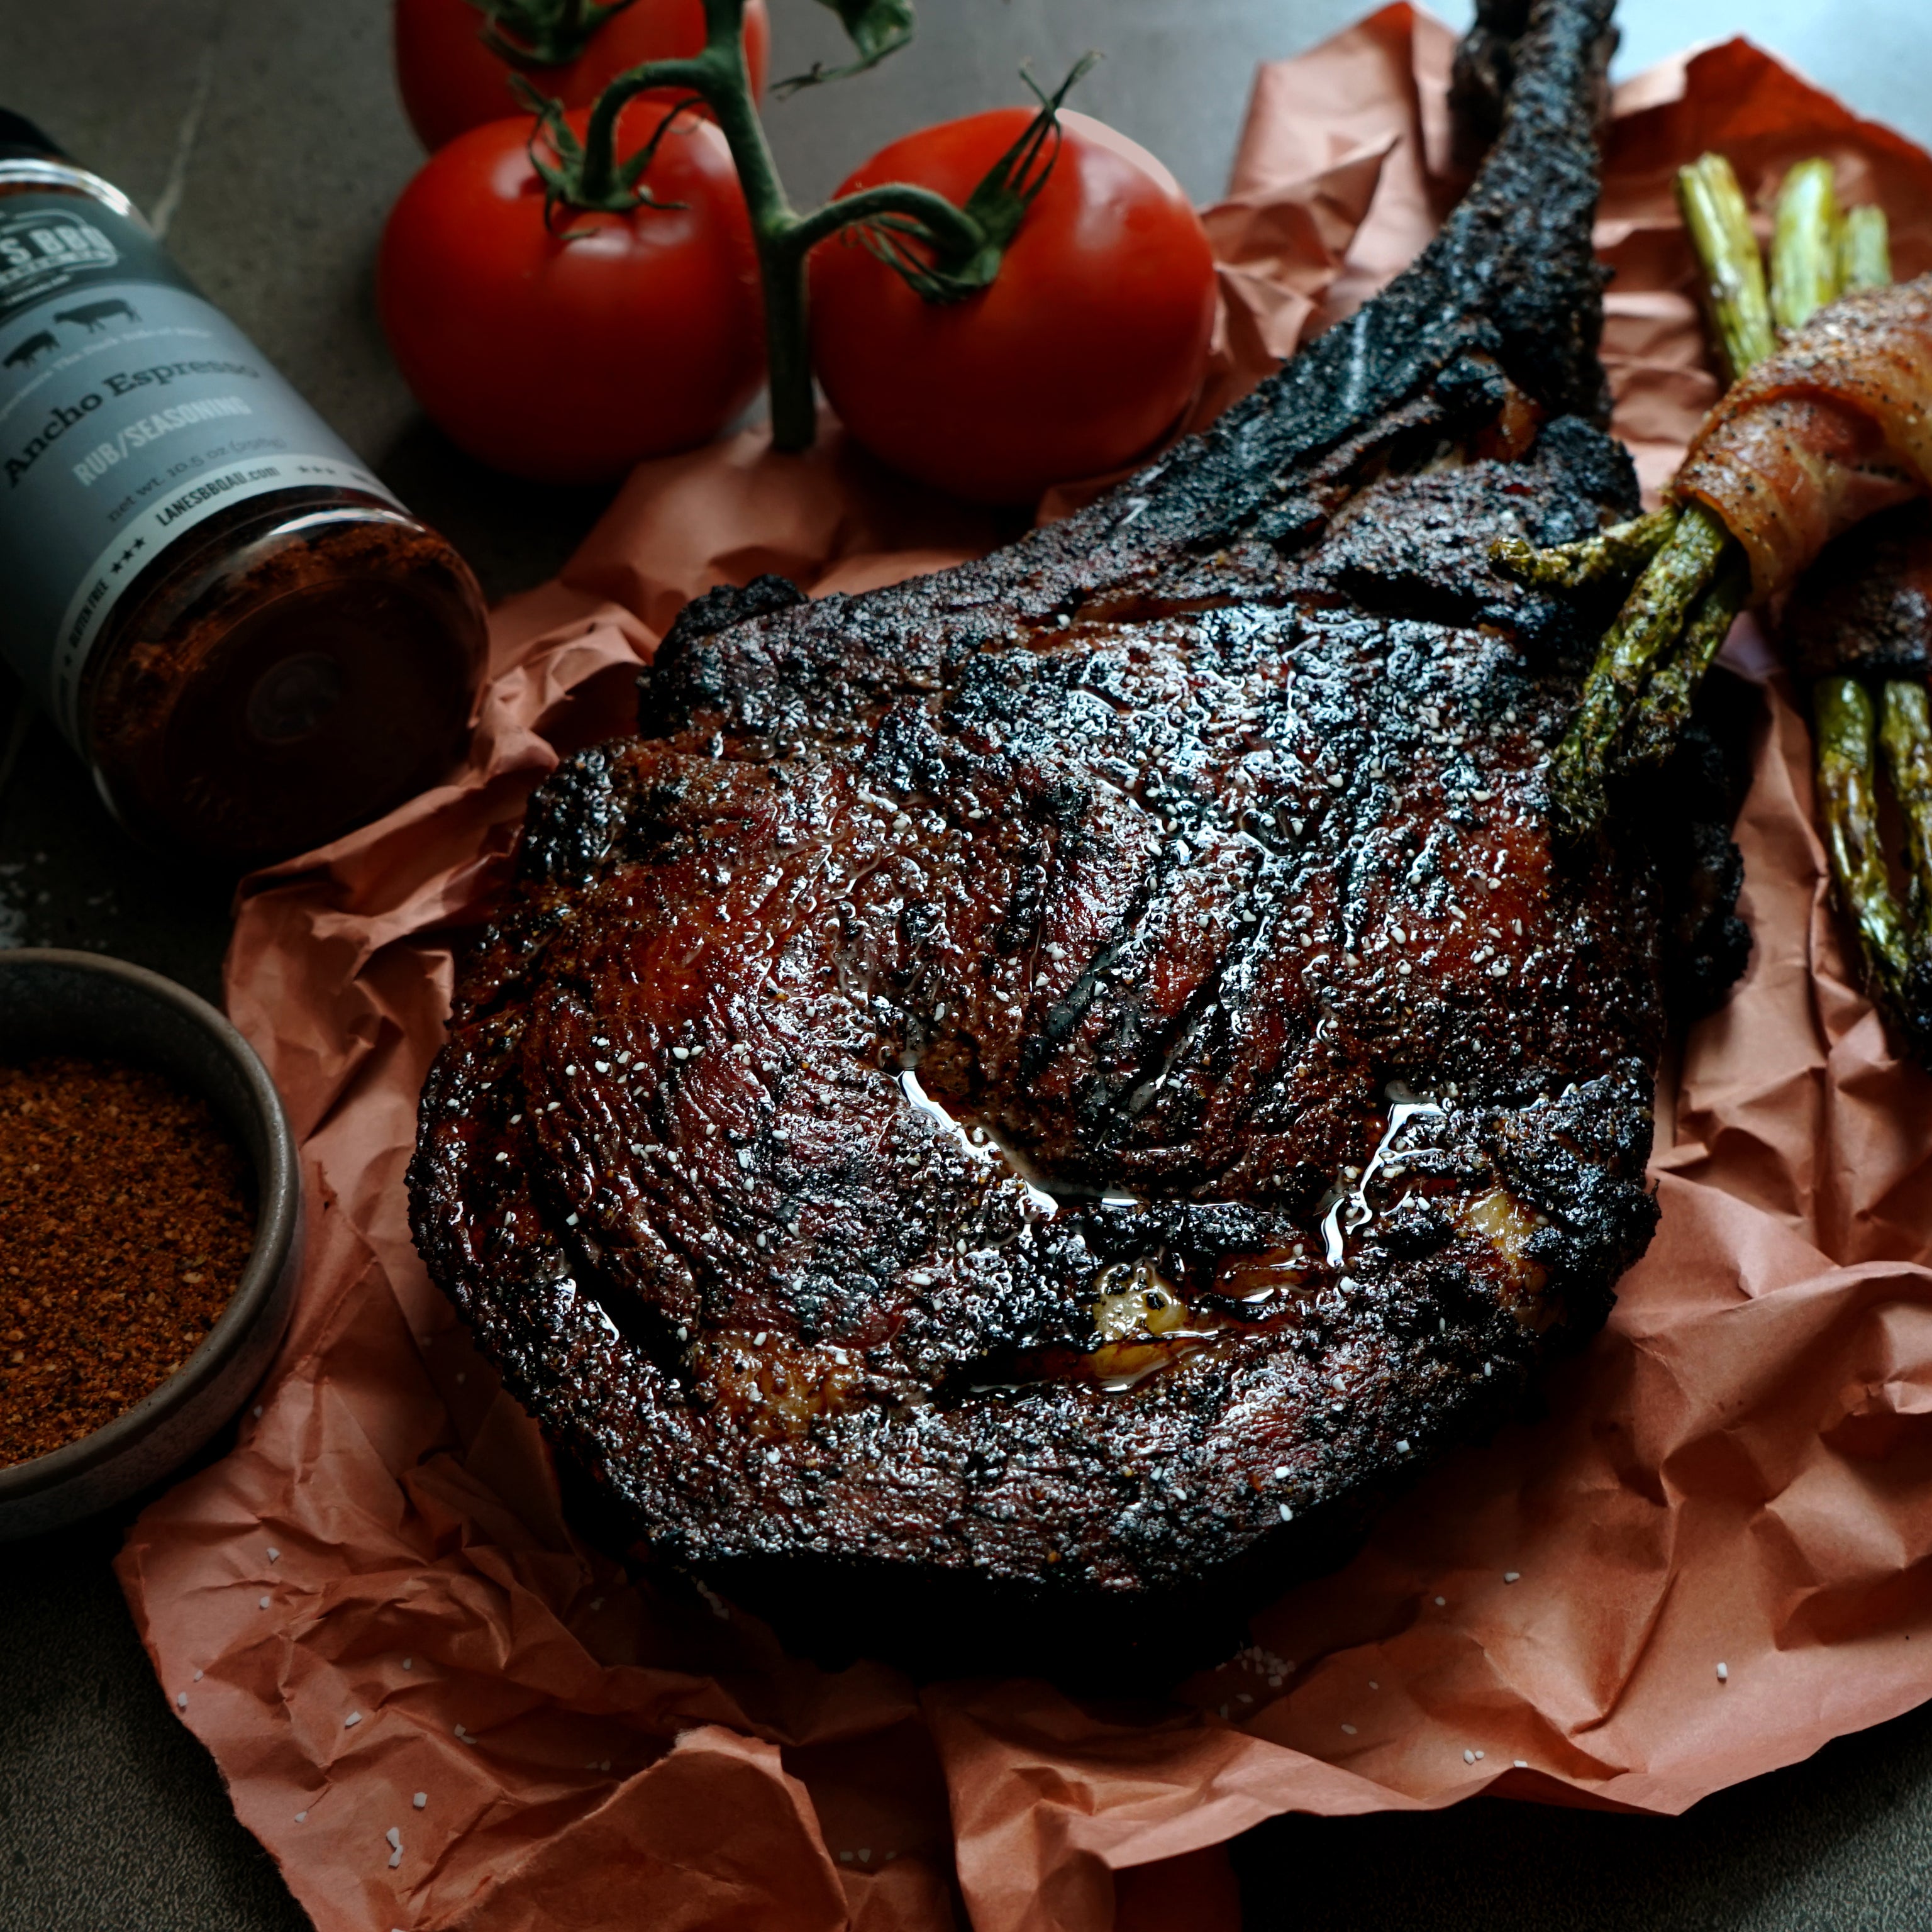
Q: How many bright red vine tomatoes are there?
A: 3